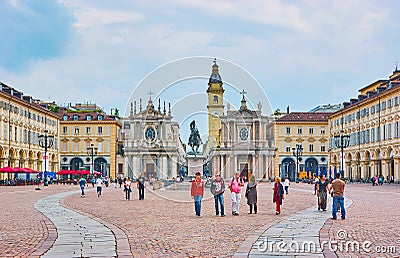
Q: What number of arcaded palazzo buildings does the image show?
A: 4